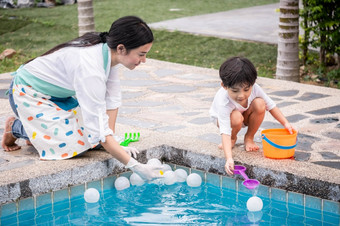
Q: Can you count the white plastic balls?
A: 9